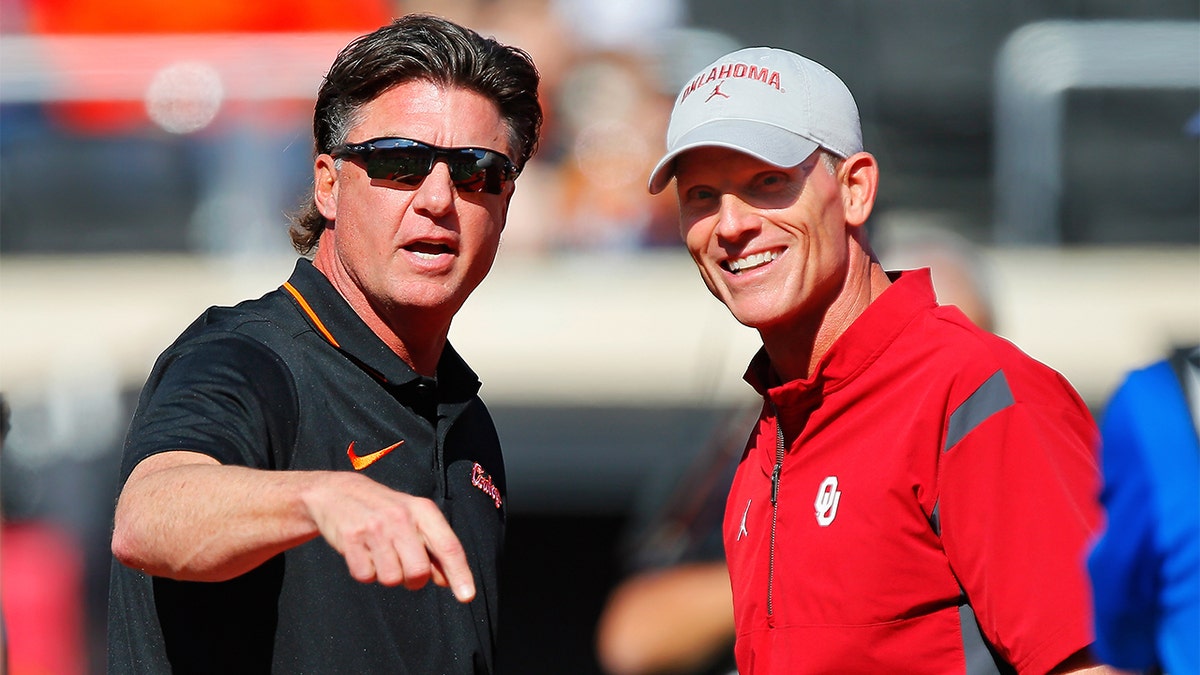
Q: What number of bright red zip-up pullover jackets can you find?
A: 1